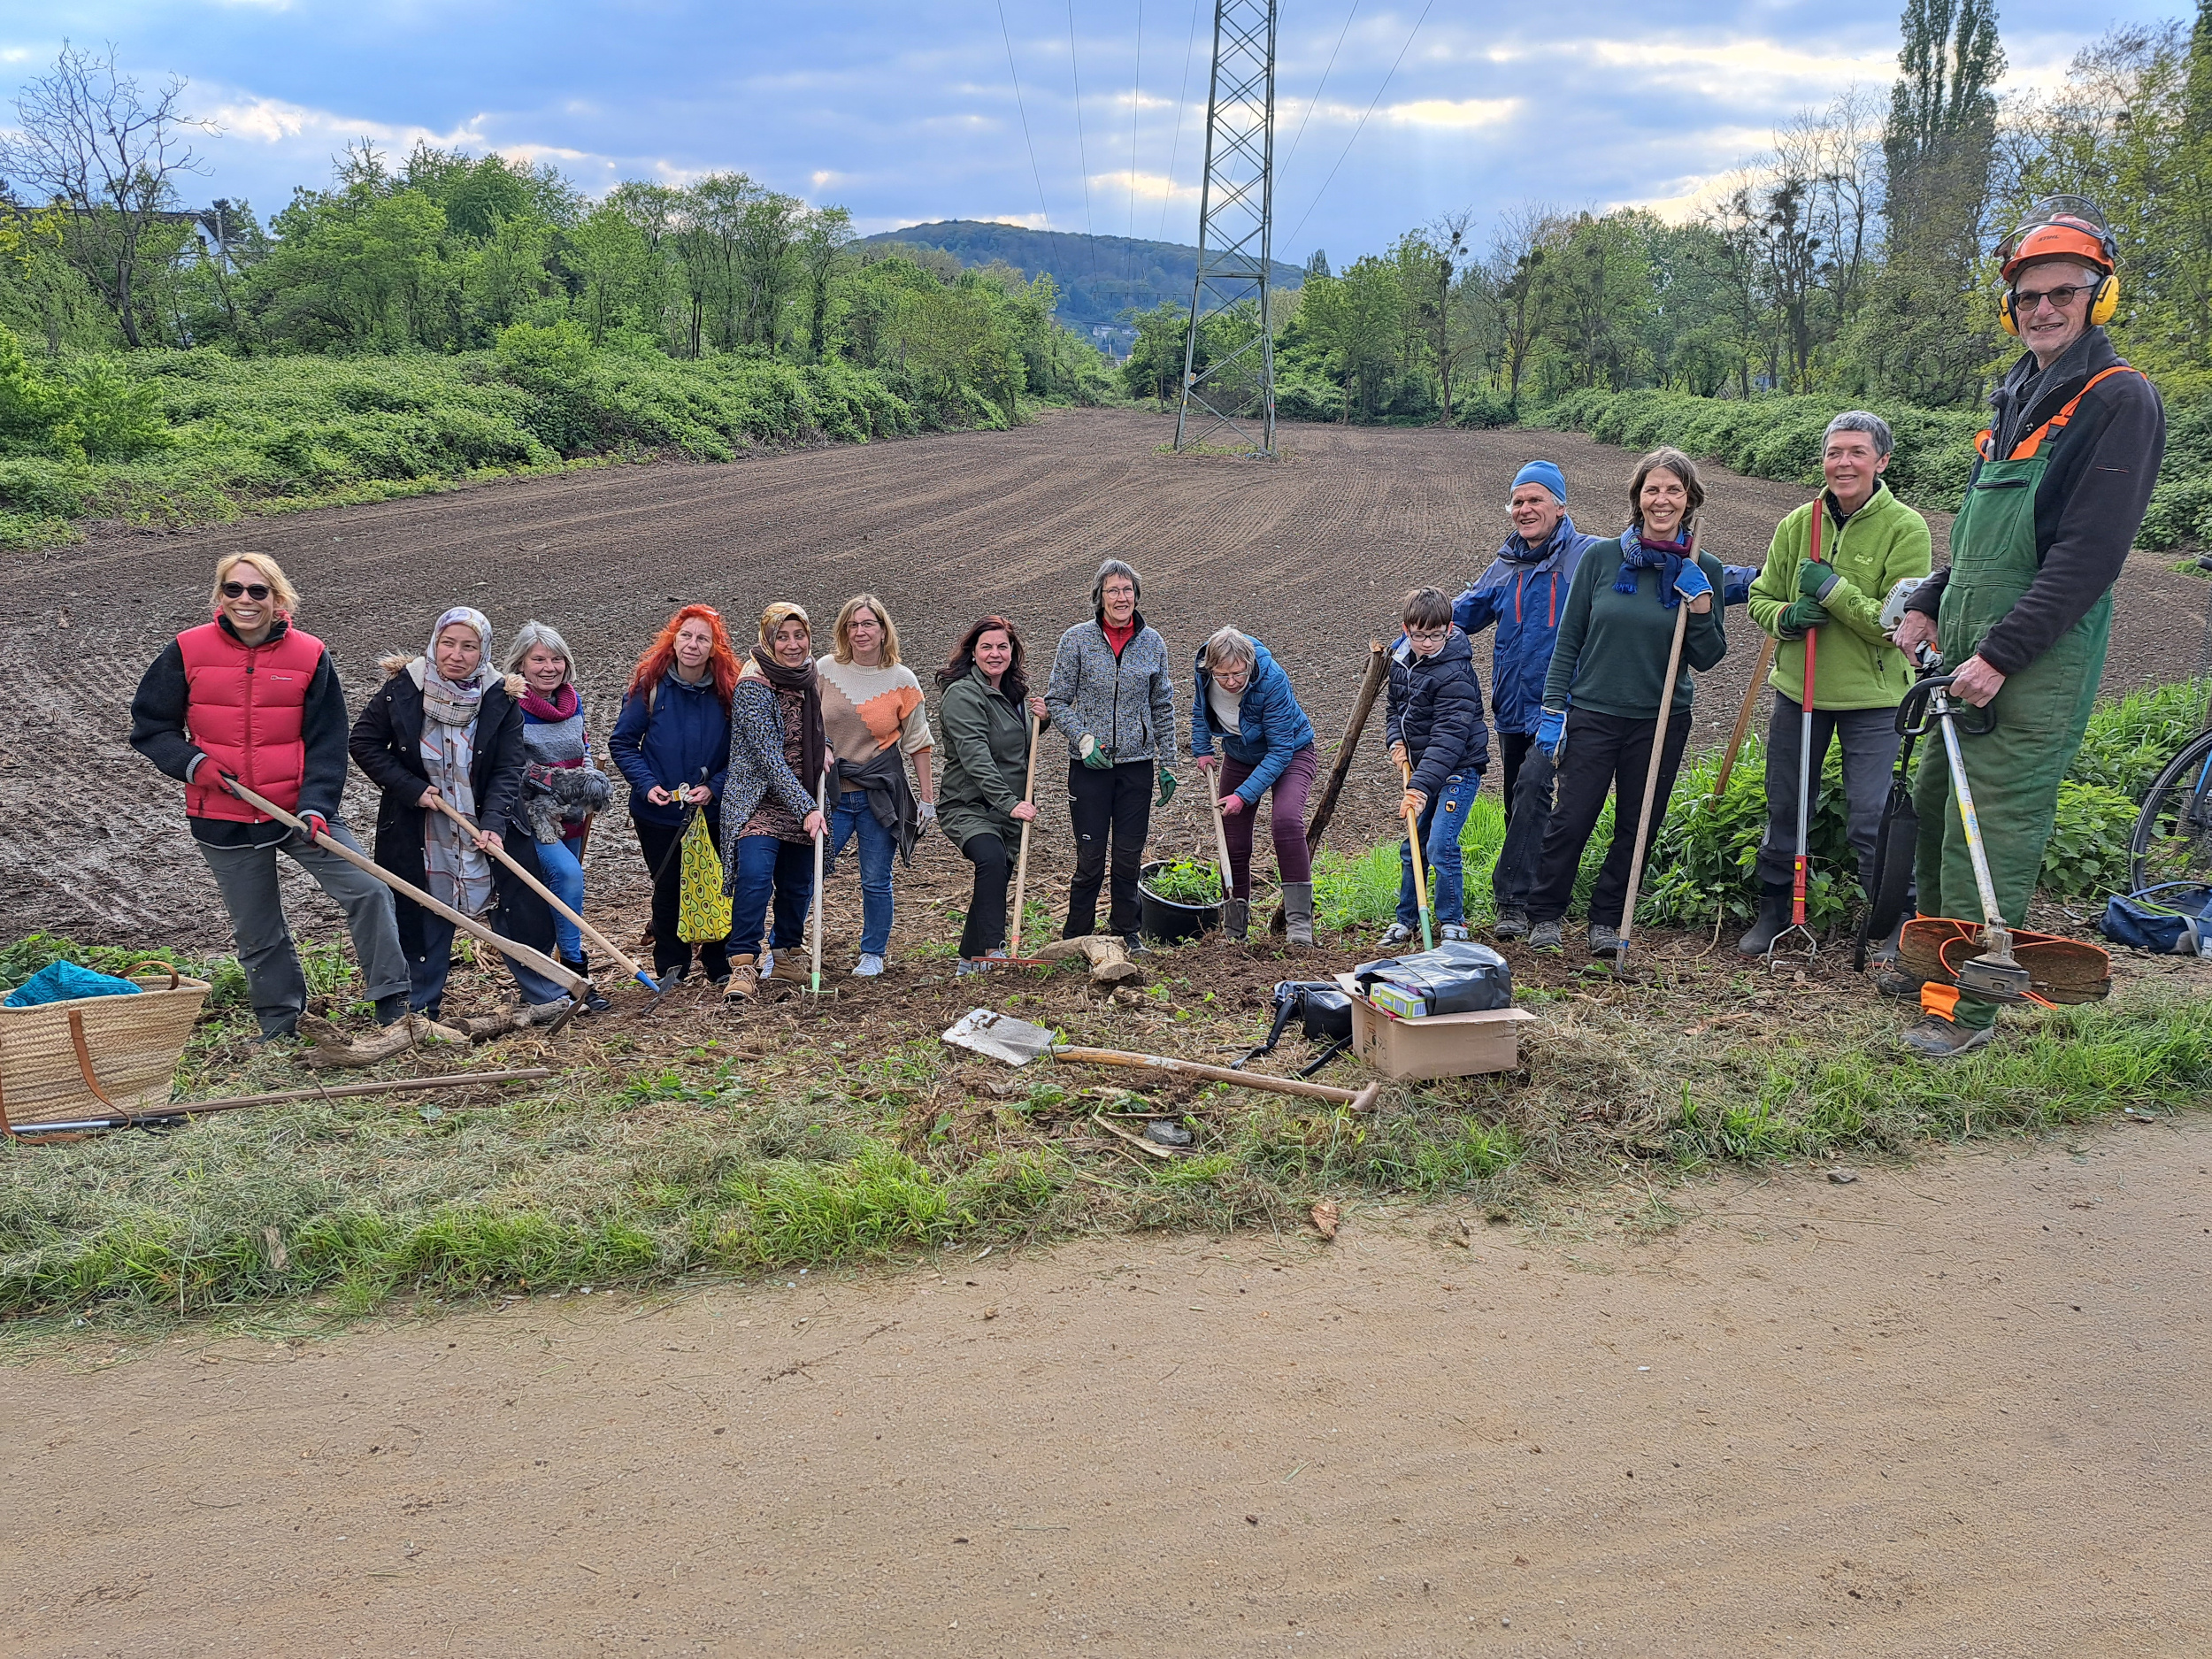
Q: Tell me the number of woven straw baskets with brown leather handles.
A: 1